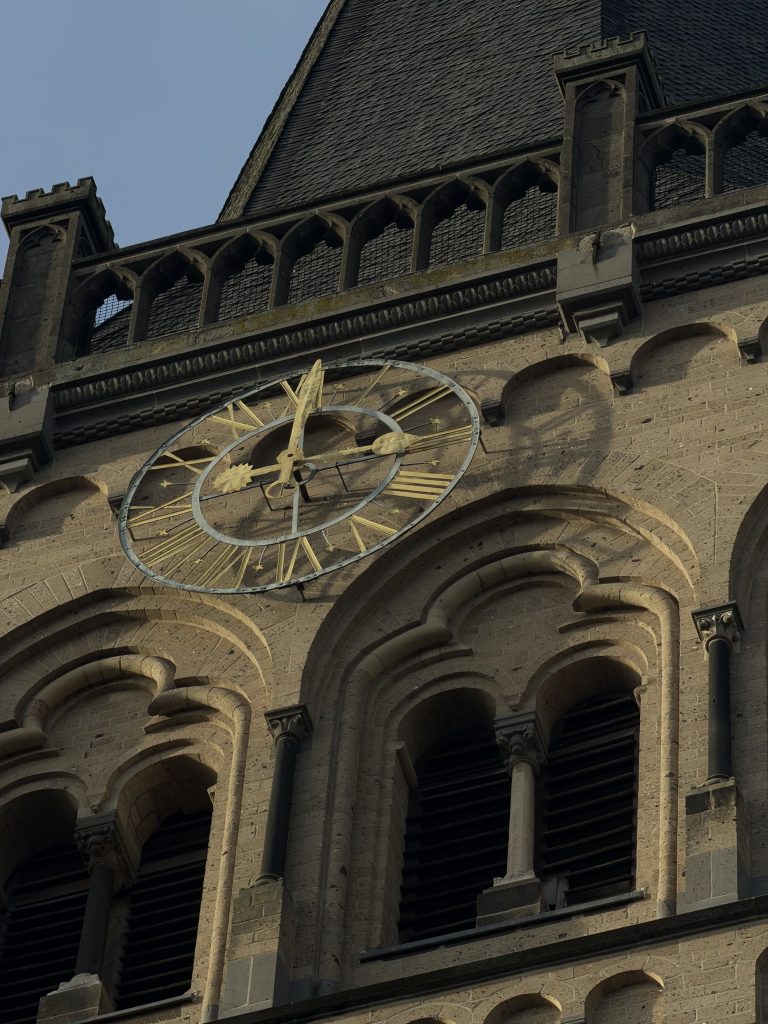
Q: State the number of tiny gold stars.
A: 12